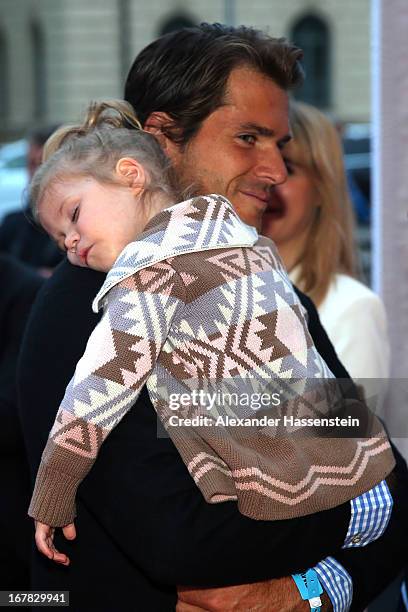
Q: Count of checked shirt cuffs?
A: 2